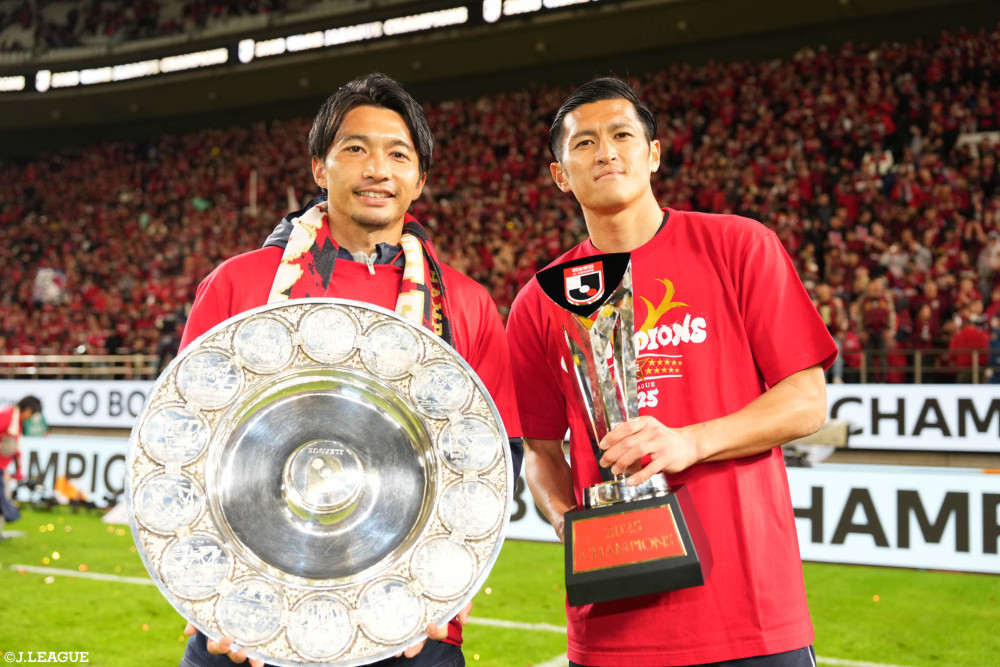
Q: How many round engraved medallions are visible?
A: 14